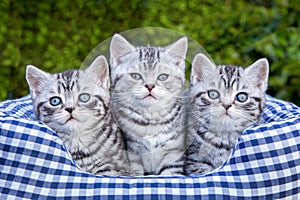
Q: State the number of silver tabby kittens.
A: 3